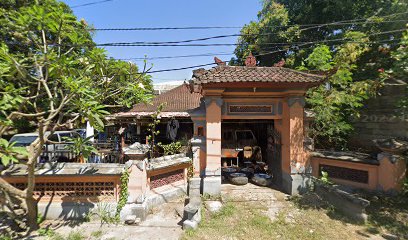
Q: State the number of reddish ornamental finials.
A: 3